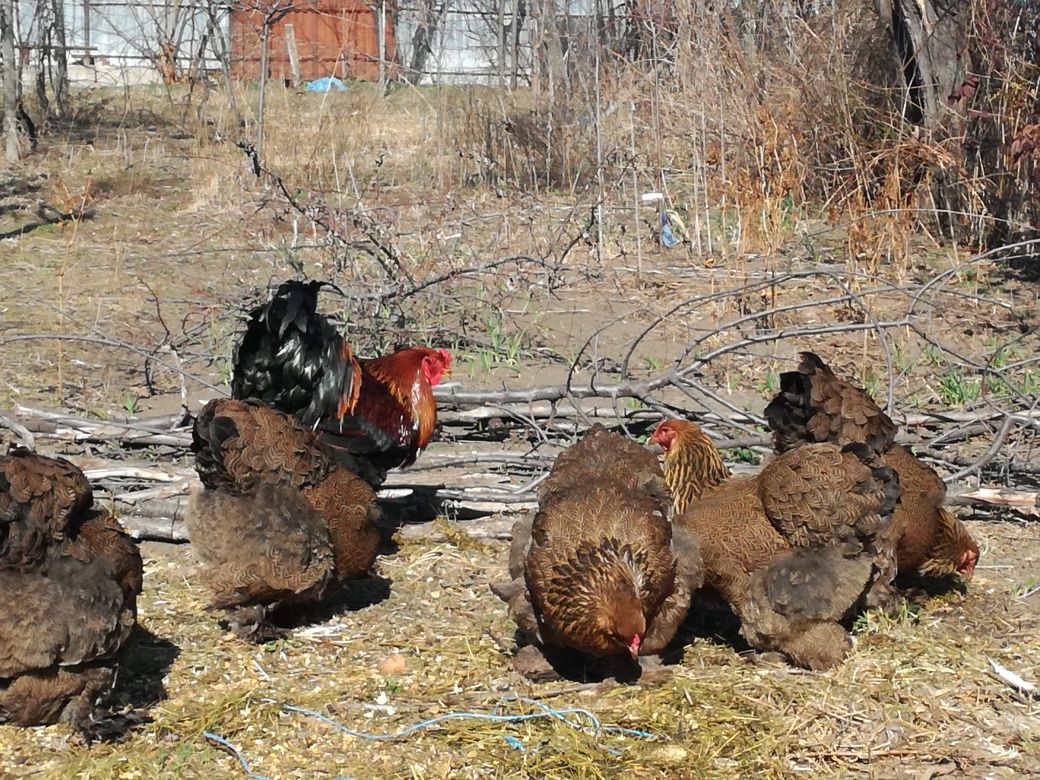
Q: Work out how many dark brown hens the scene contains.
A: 5